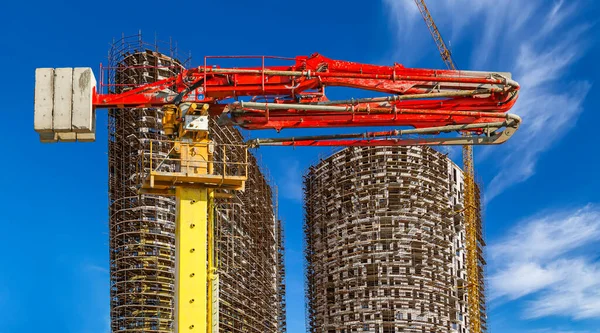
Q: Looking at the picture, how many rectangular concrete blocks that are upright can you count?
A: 3